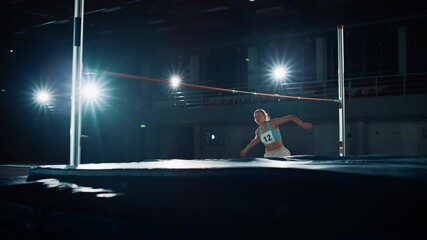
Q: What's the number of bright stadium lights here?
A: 4